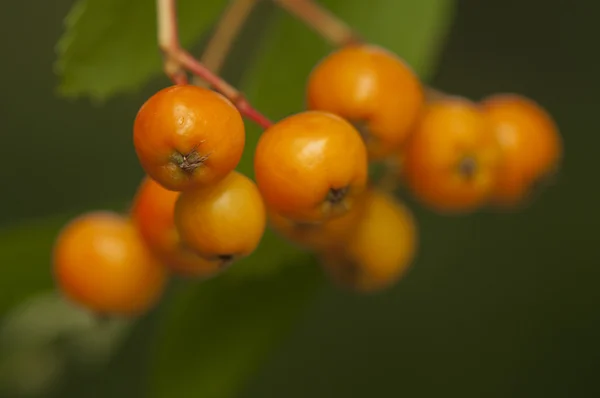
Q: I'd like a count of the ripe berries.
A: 10